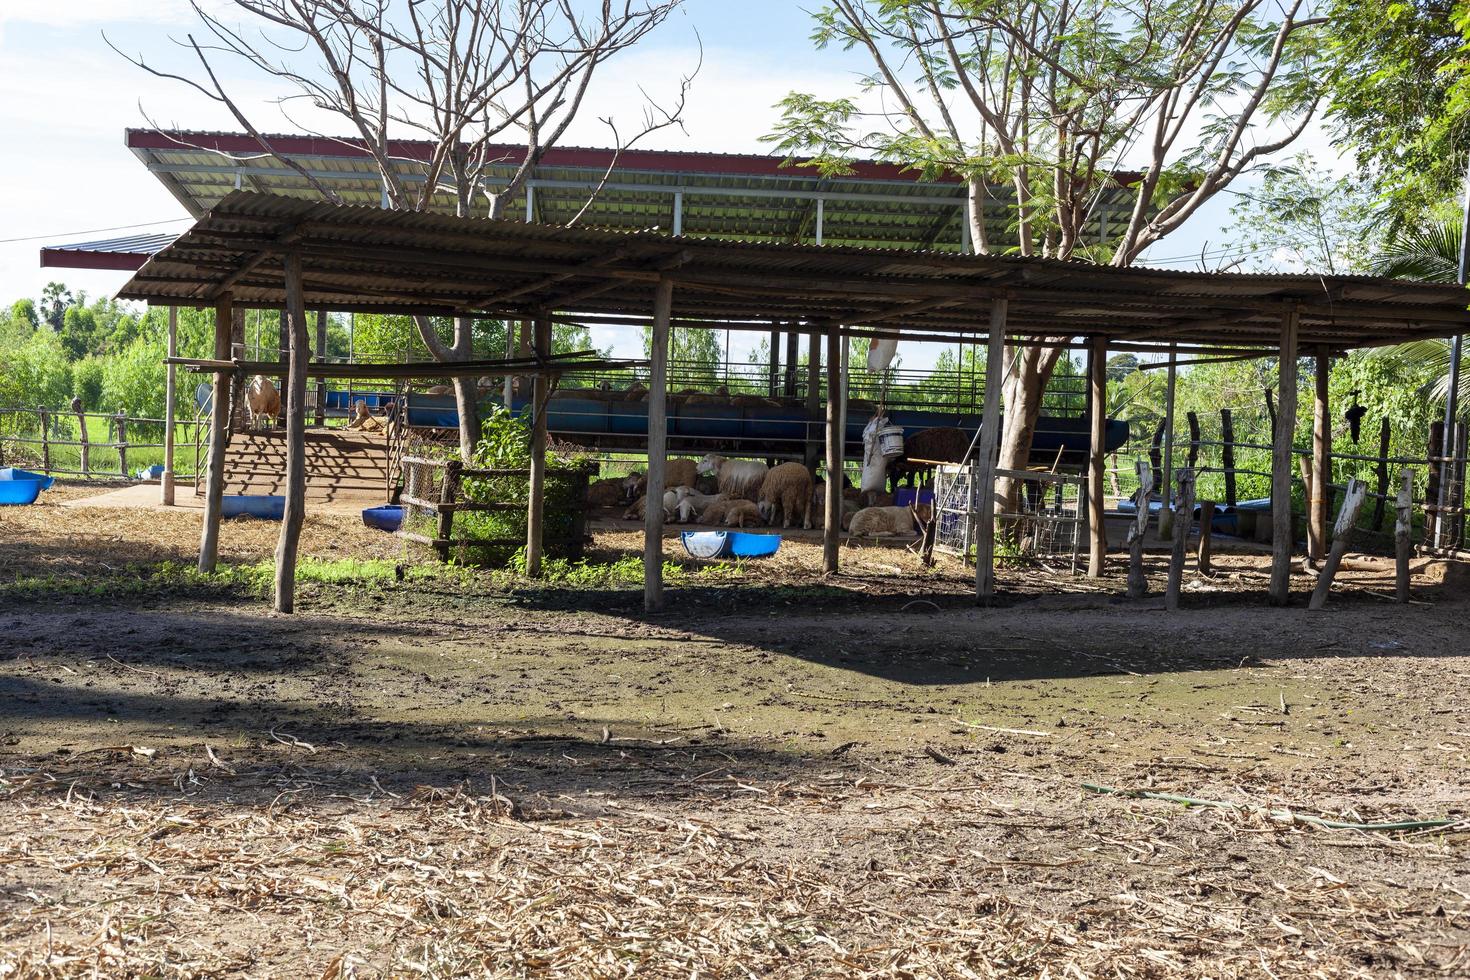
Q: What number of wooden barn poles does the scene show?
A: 9